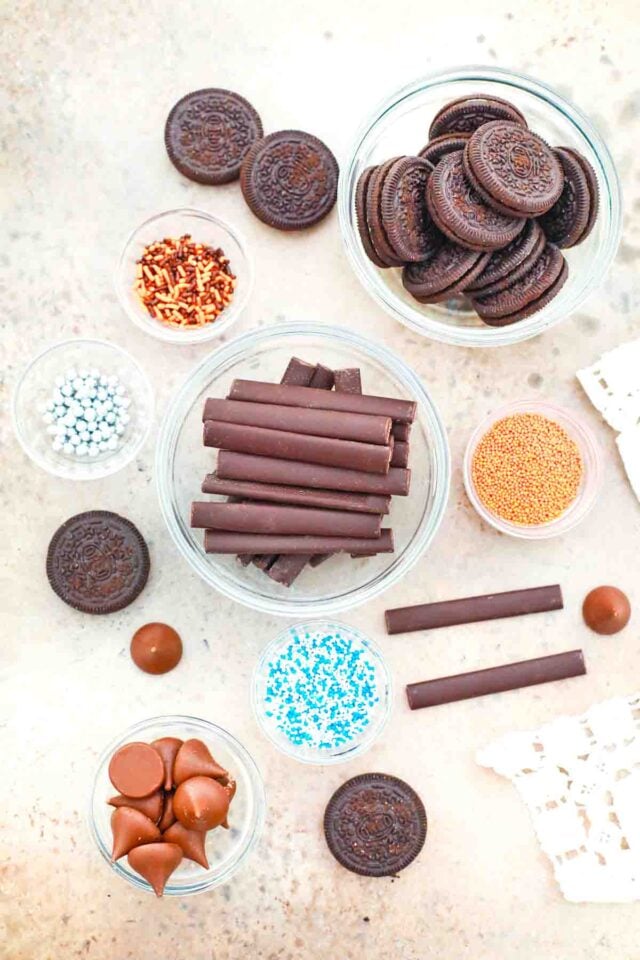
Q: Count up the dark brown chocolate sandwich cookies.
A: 14